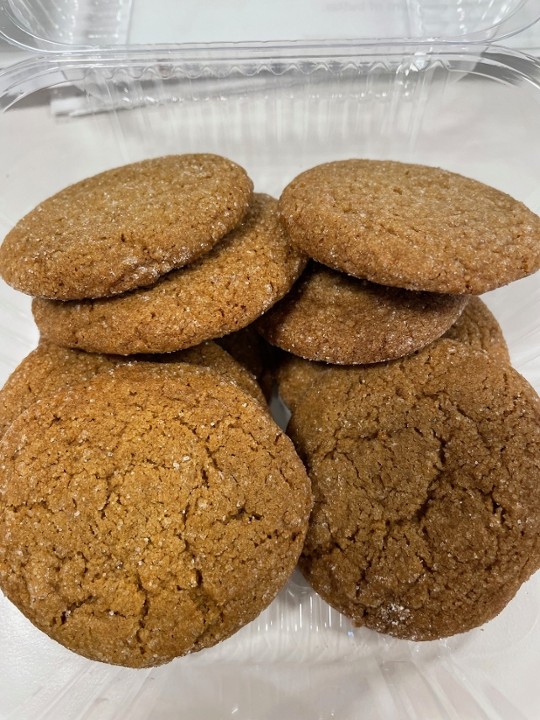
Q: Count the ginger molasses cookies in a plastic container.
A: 8